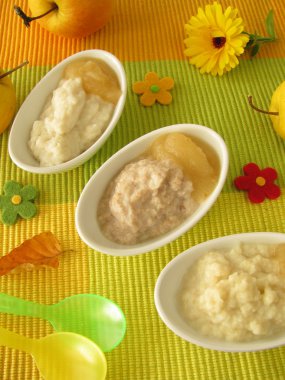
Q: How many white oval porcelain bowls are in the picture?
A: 3